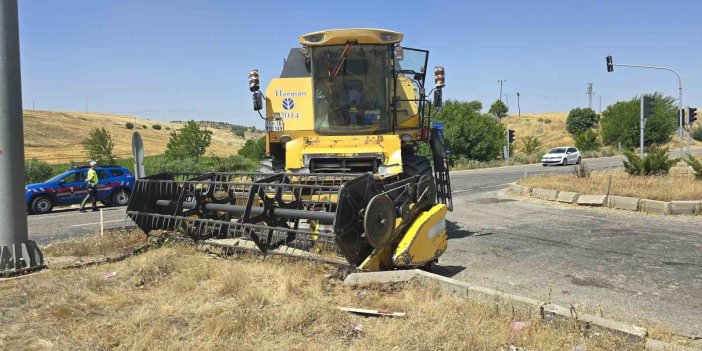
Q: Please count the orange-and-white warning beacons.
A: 2